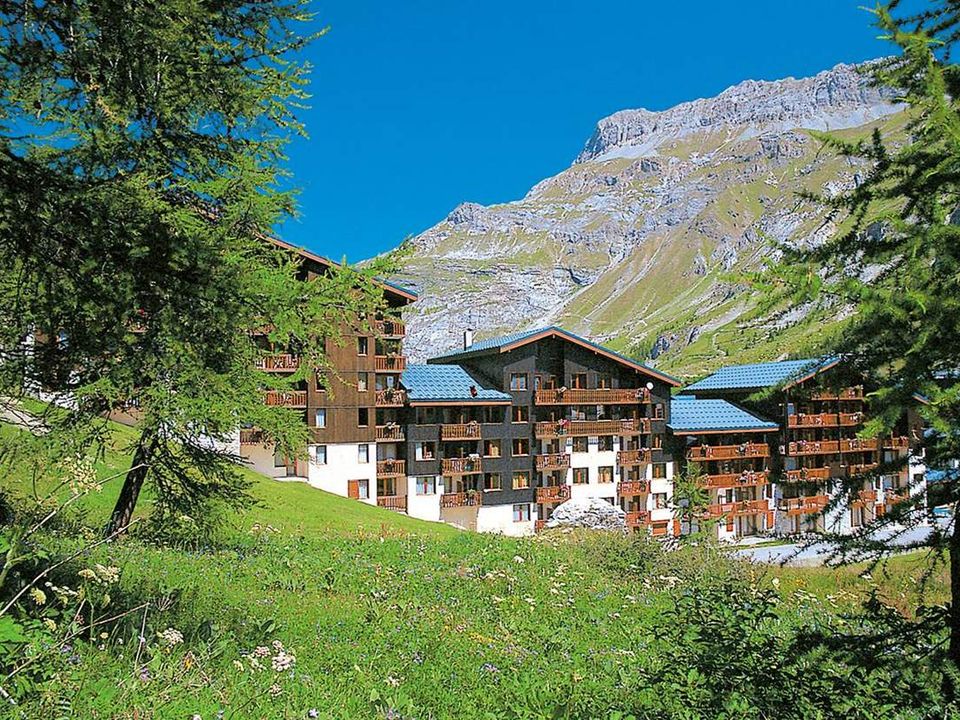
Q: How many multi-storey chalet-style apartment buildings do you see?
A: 3